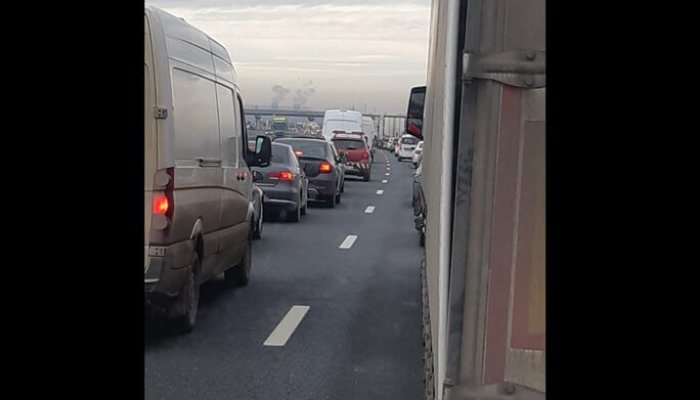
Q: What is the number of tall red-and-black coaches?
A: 0